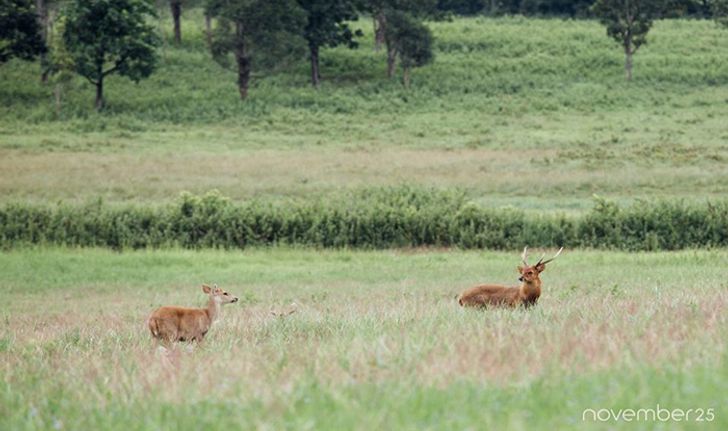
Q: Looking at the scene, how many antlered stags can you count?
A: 1